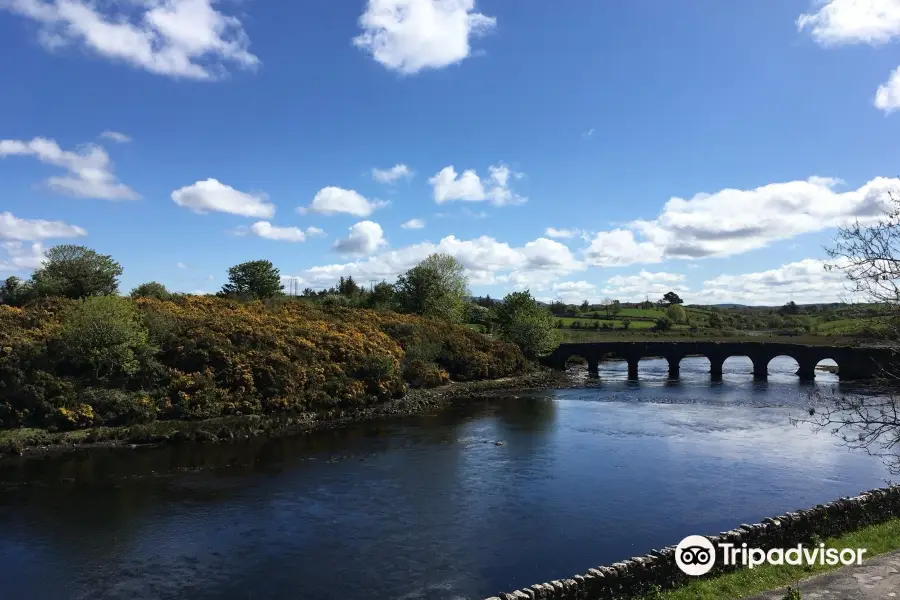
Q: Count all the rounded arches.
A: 7